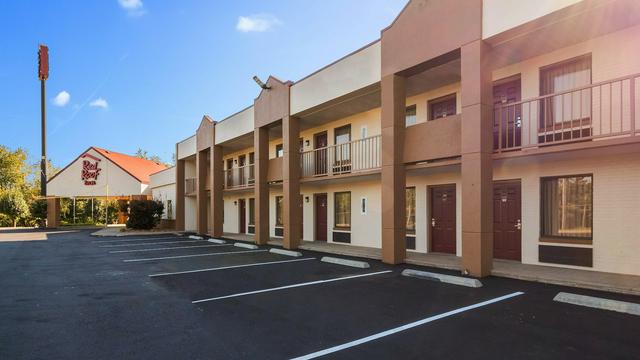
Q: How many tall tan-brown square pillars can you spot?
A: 7